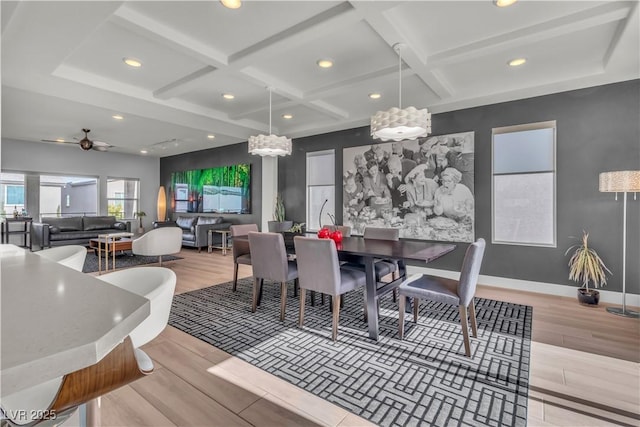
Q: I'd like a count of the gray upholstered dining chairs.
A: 6